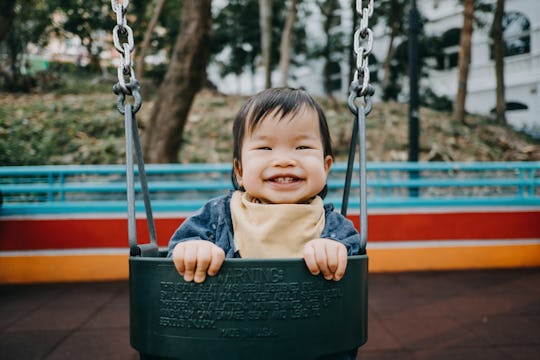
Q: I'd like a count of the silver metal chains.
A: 2